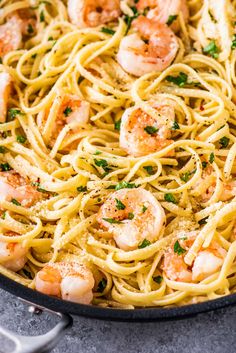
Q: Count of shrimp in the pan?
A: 13